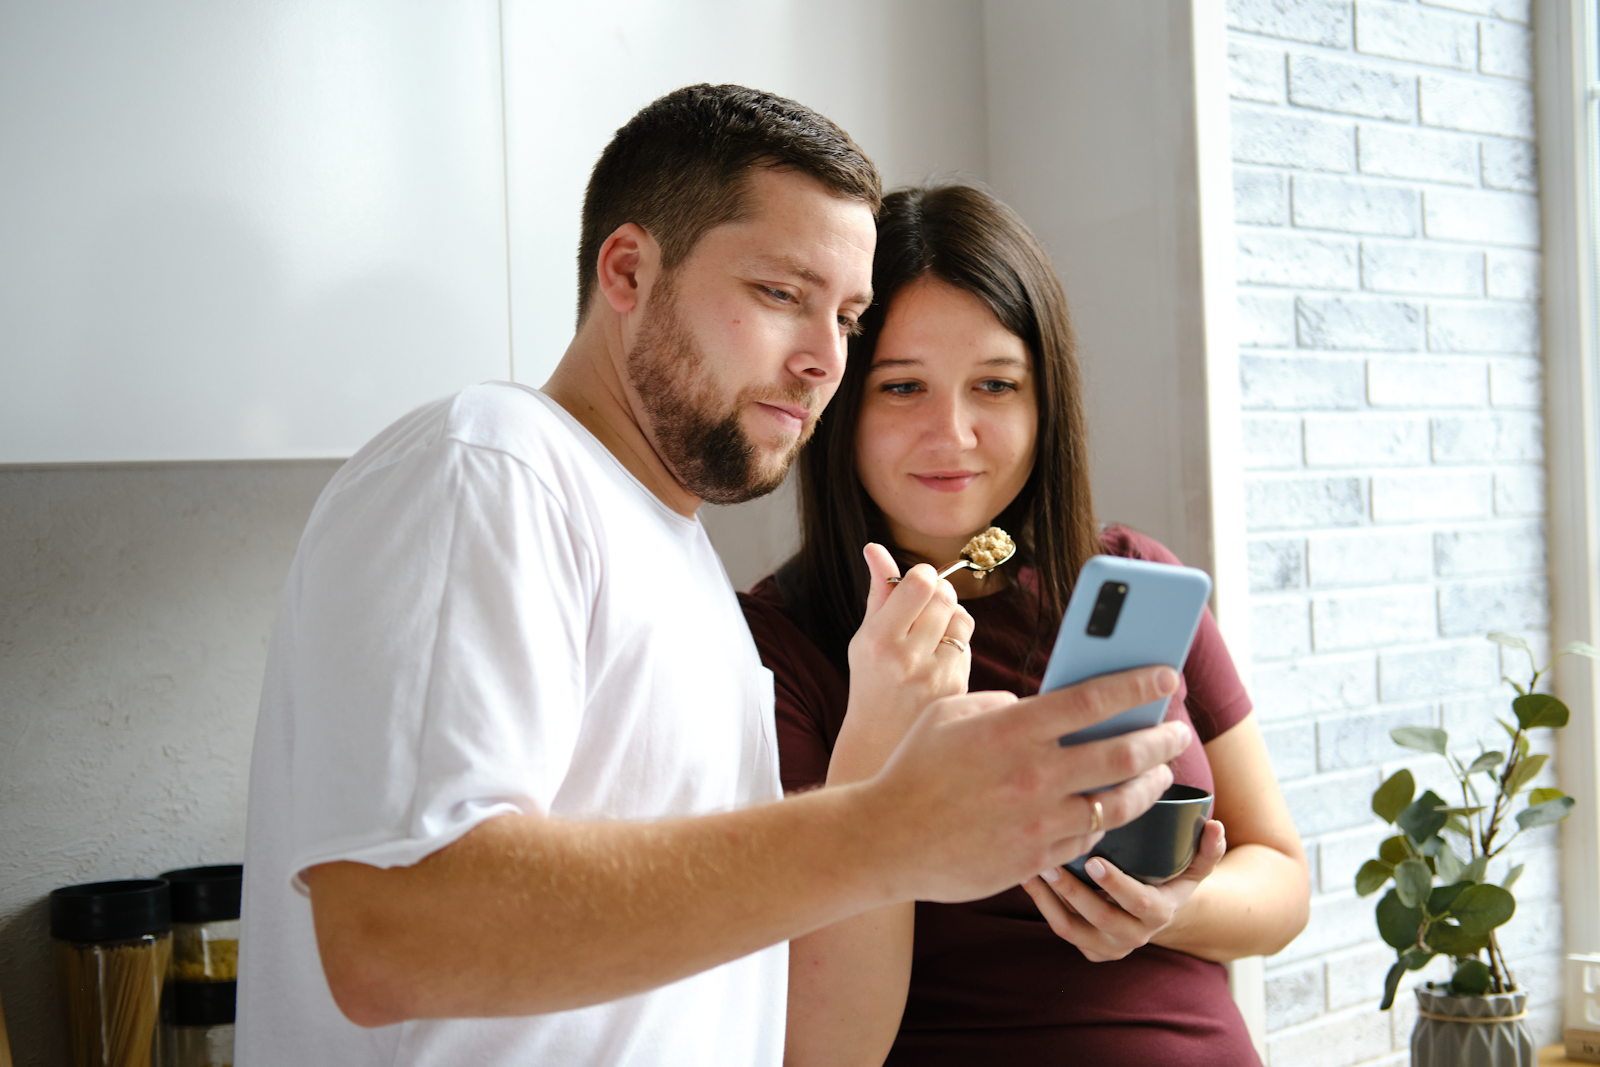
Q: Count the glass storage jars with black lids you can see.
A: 3